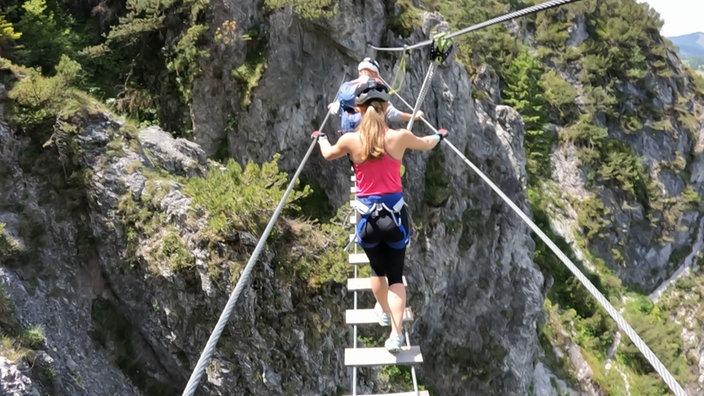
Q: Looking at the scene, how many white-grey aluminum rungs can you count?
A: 11